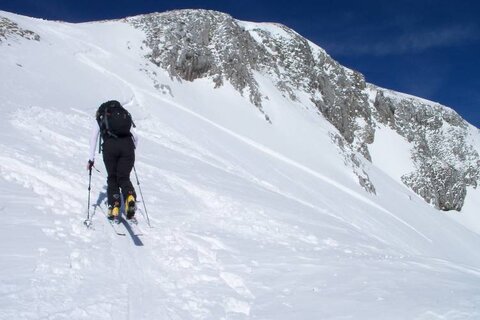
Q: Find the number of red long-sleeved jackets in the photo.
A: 0